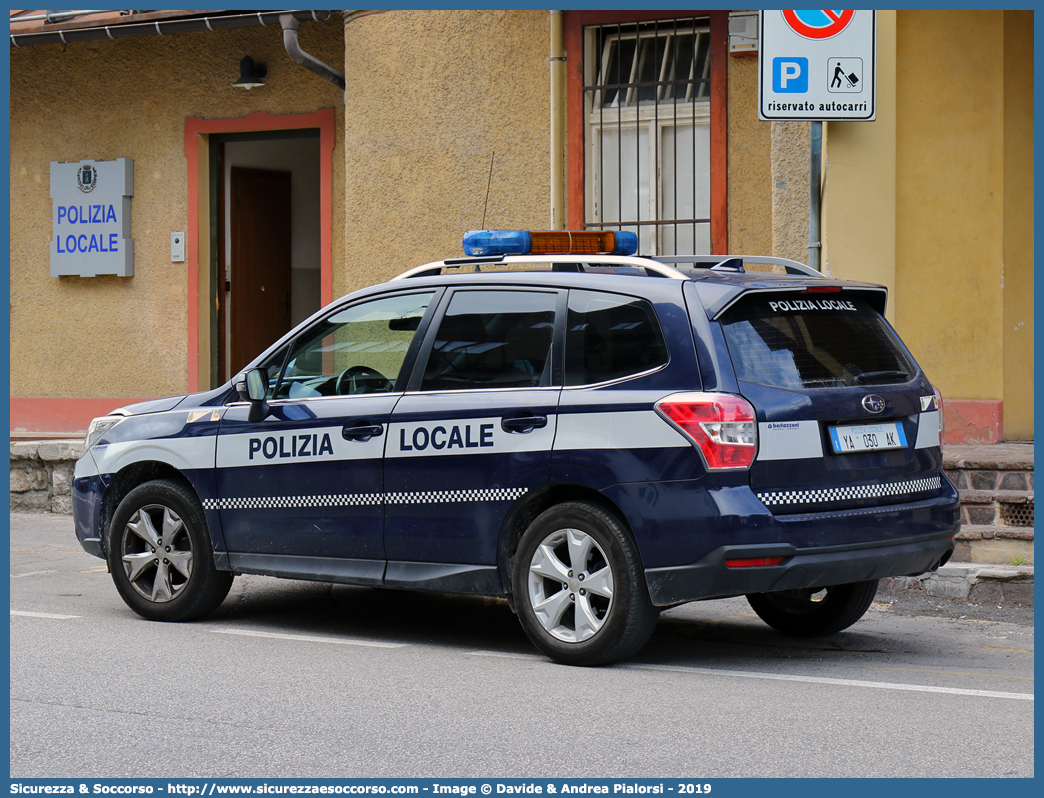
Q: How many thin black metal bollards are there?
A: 0